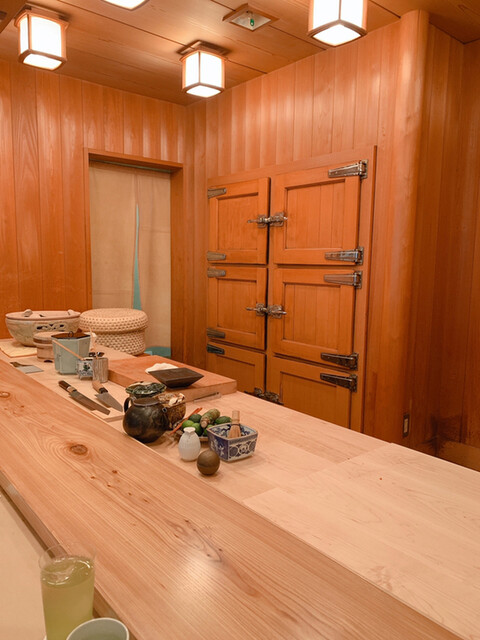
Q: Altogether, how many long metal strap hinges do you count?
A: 10